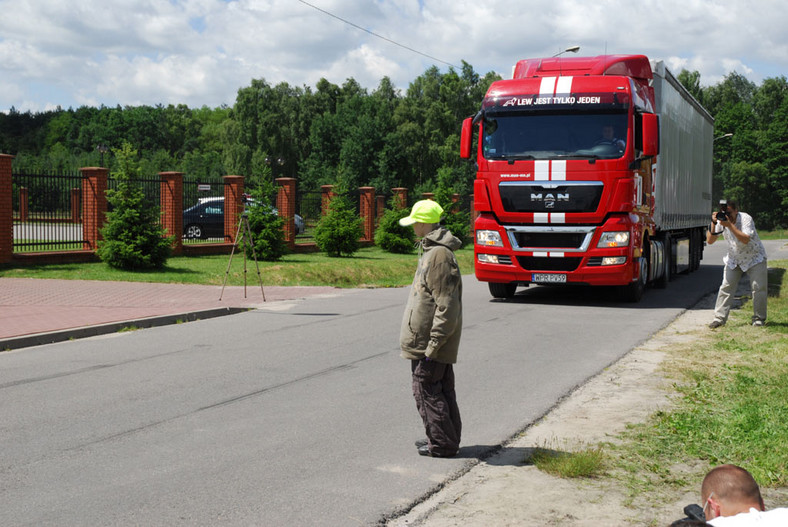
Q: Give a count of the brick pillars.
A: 14